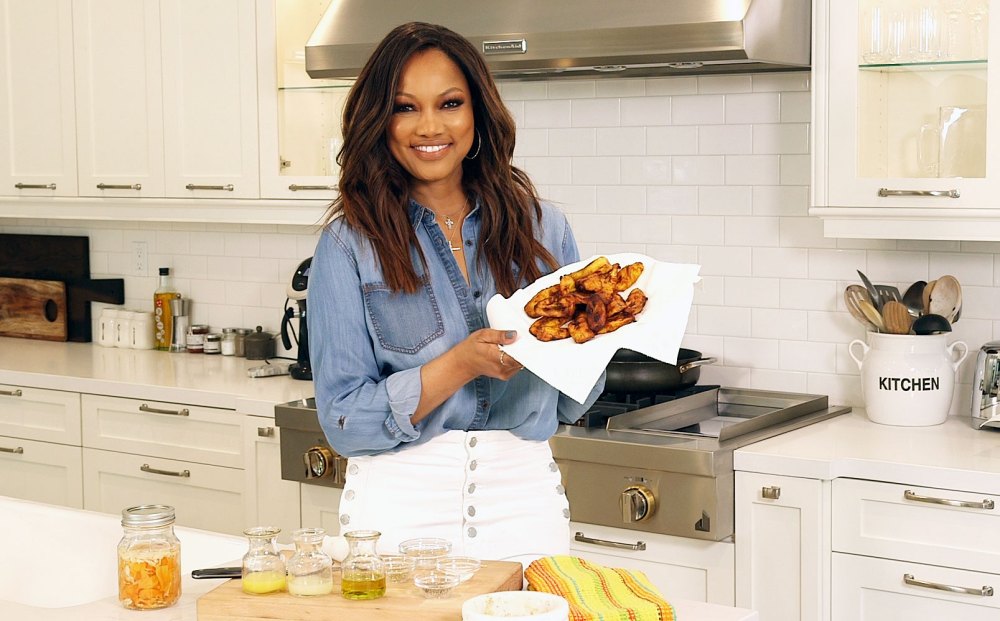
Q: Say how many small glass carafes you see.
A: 3